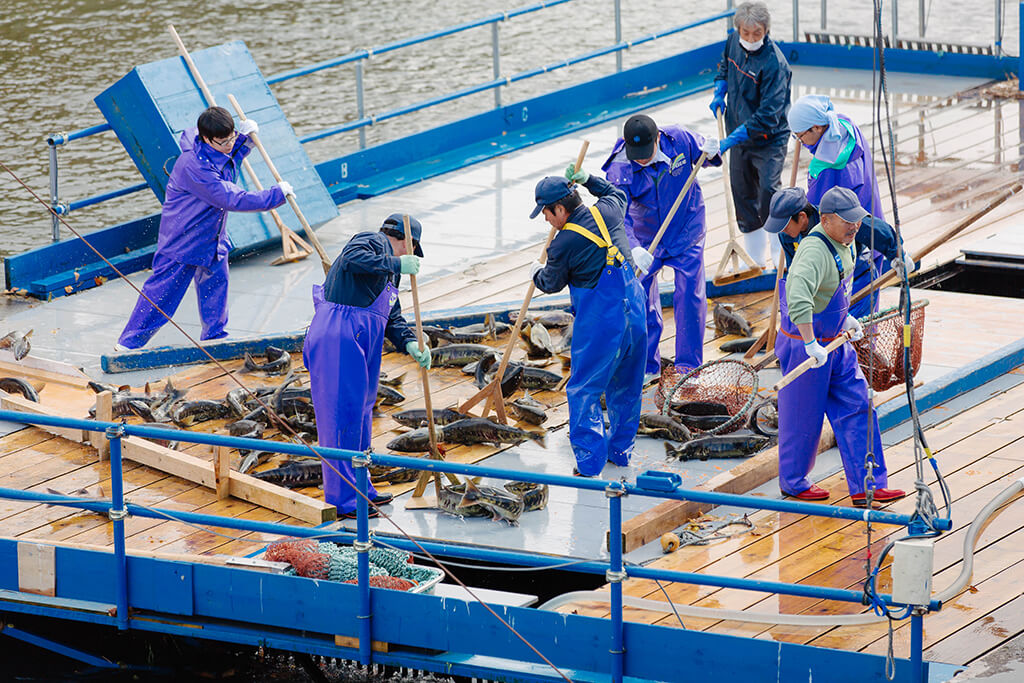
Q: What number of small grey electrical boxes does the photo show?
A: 1